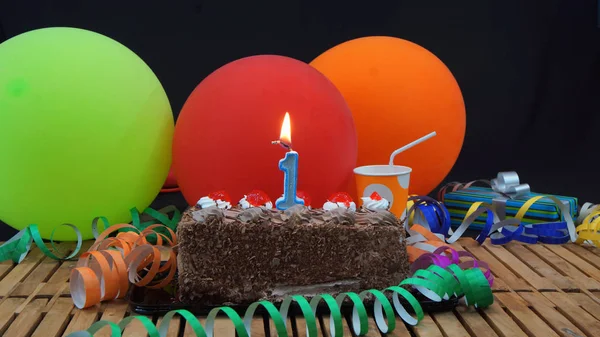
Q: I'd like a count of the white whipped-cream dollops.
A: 5